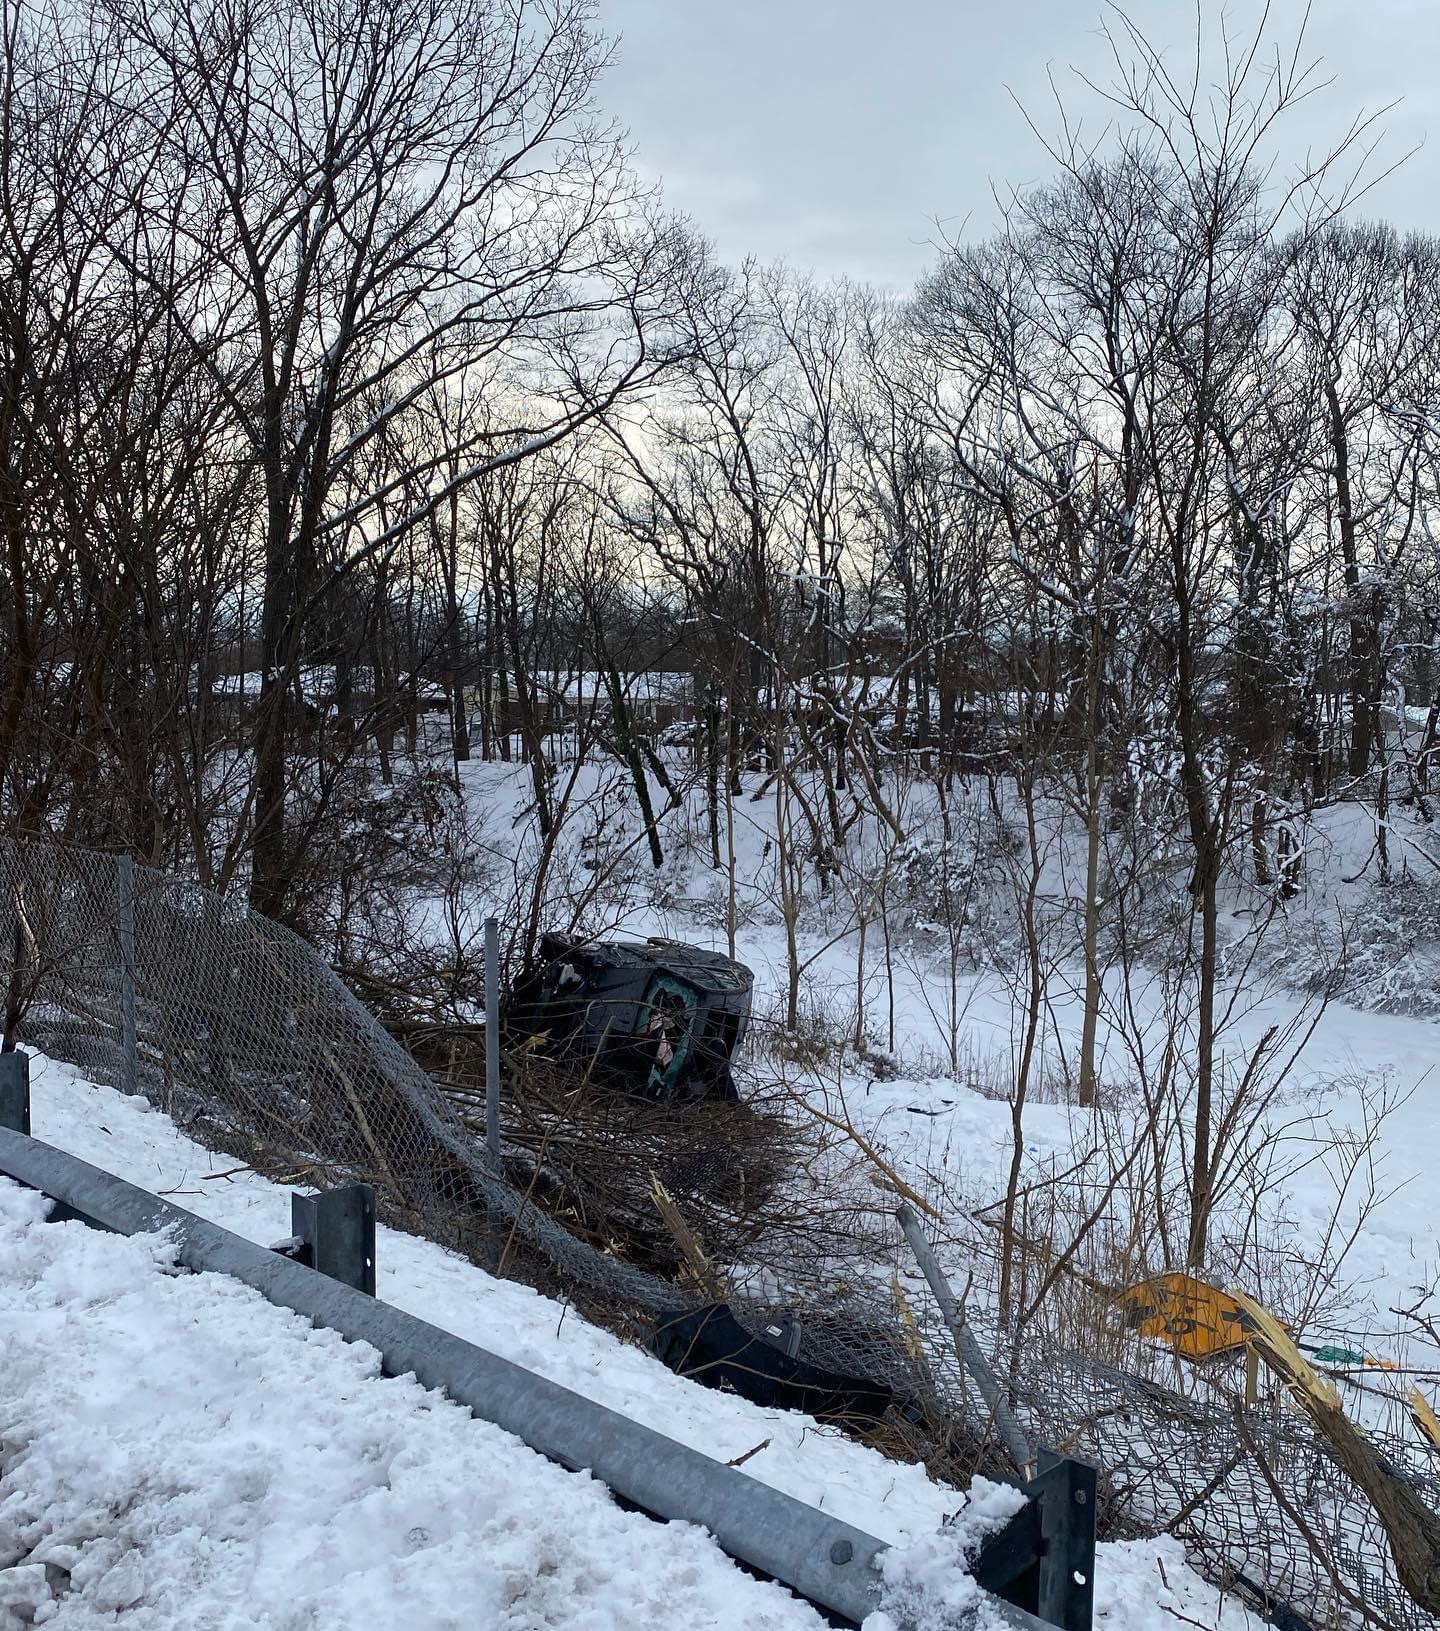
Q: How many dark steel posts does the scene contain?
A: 3